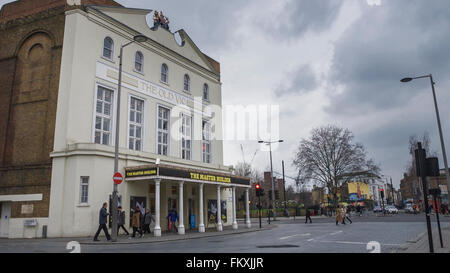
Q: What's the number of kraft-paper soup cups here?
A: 0